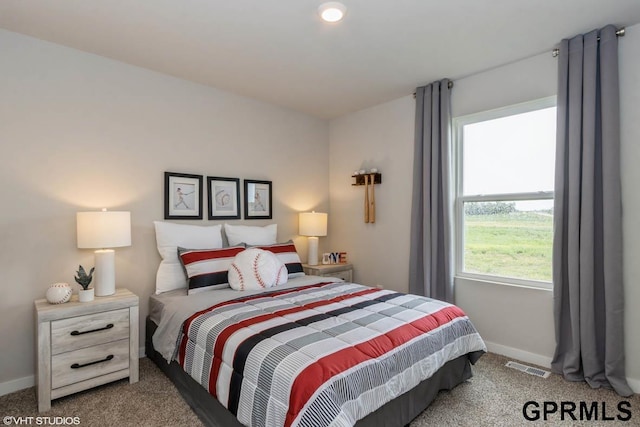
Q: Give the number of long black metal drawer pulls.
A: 2